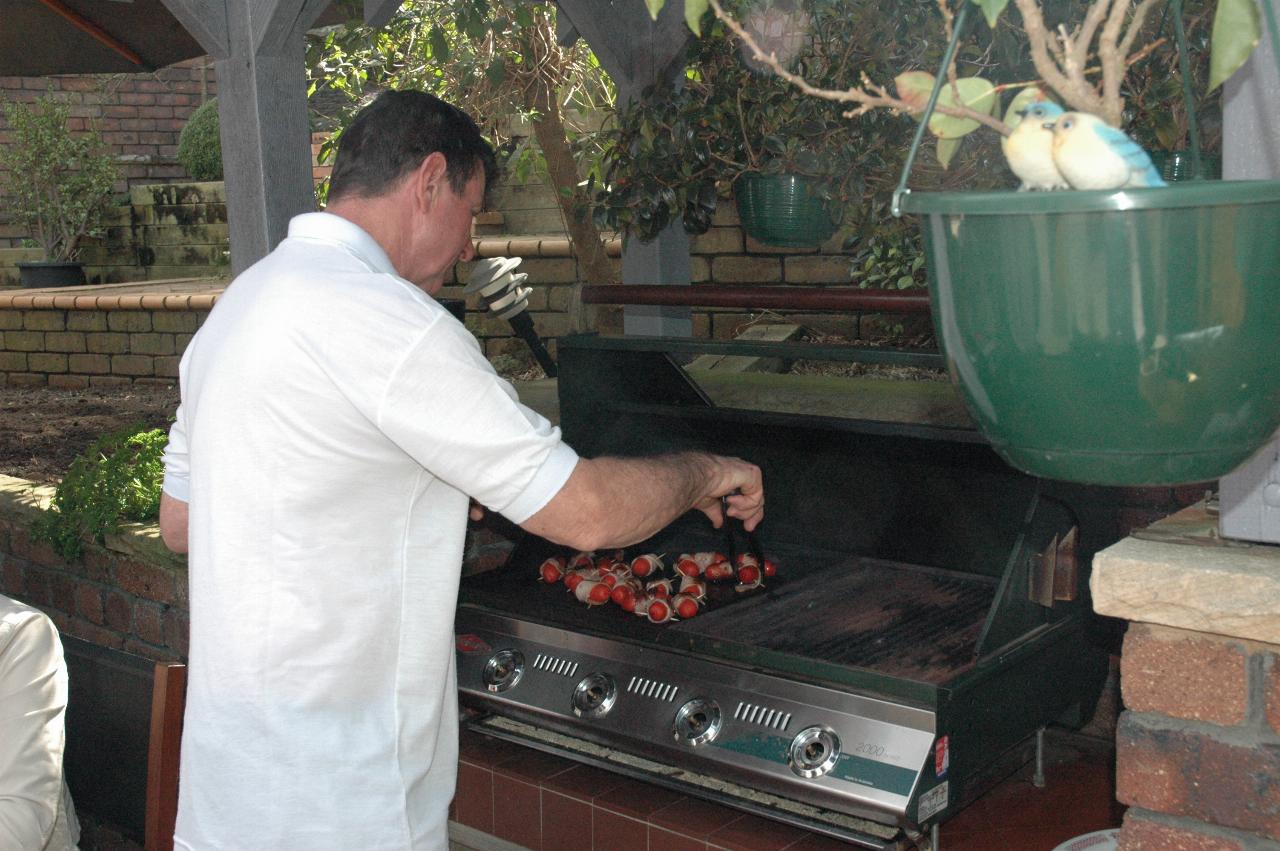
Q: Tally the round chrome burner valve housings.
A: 4